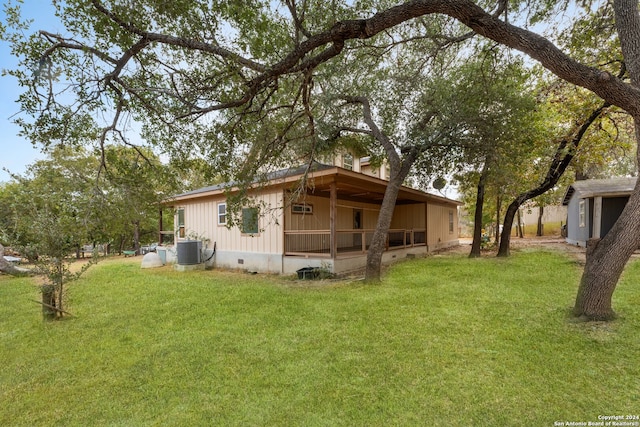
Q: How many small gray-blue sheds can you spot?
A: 1